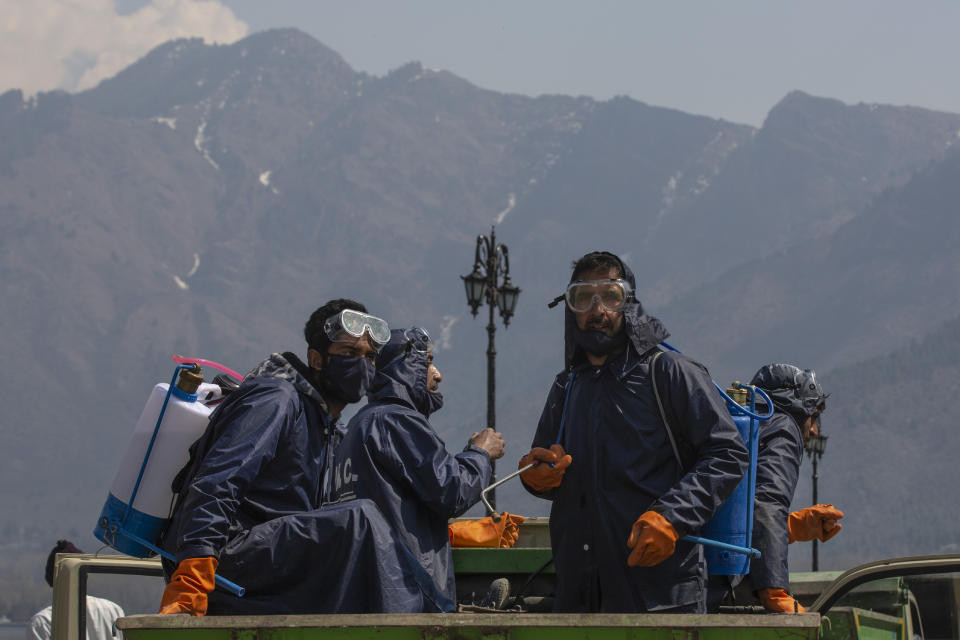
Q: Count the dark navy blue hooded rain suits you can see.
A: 4